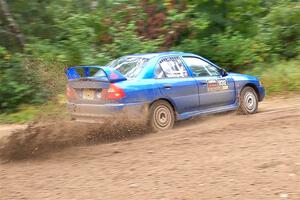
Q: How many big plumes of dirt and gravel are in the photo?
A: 1